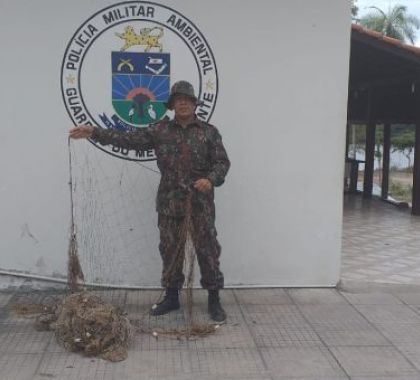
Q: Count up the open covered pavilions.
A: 1